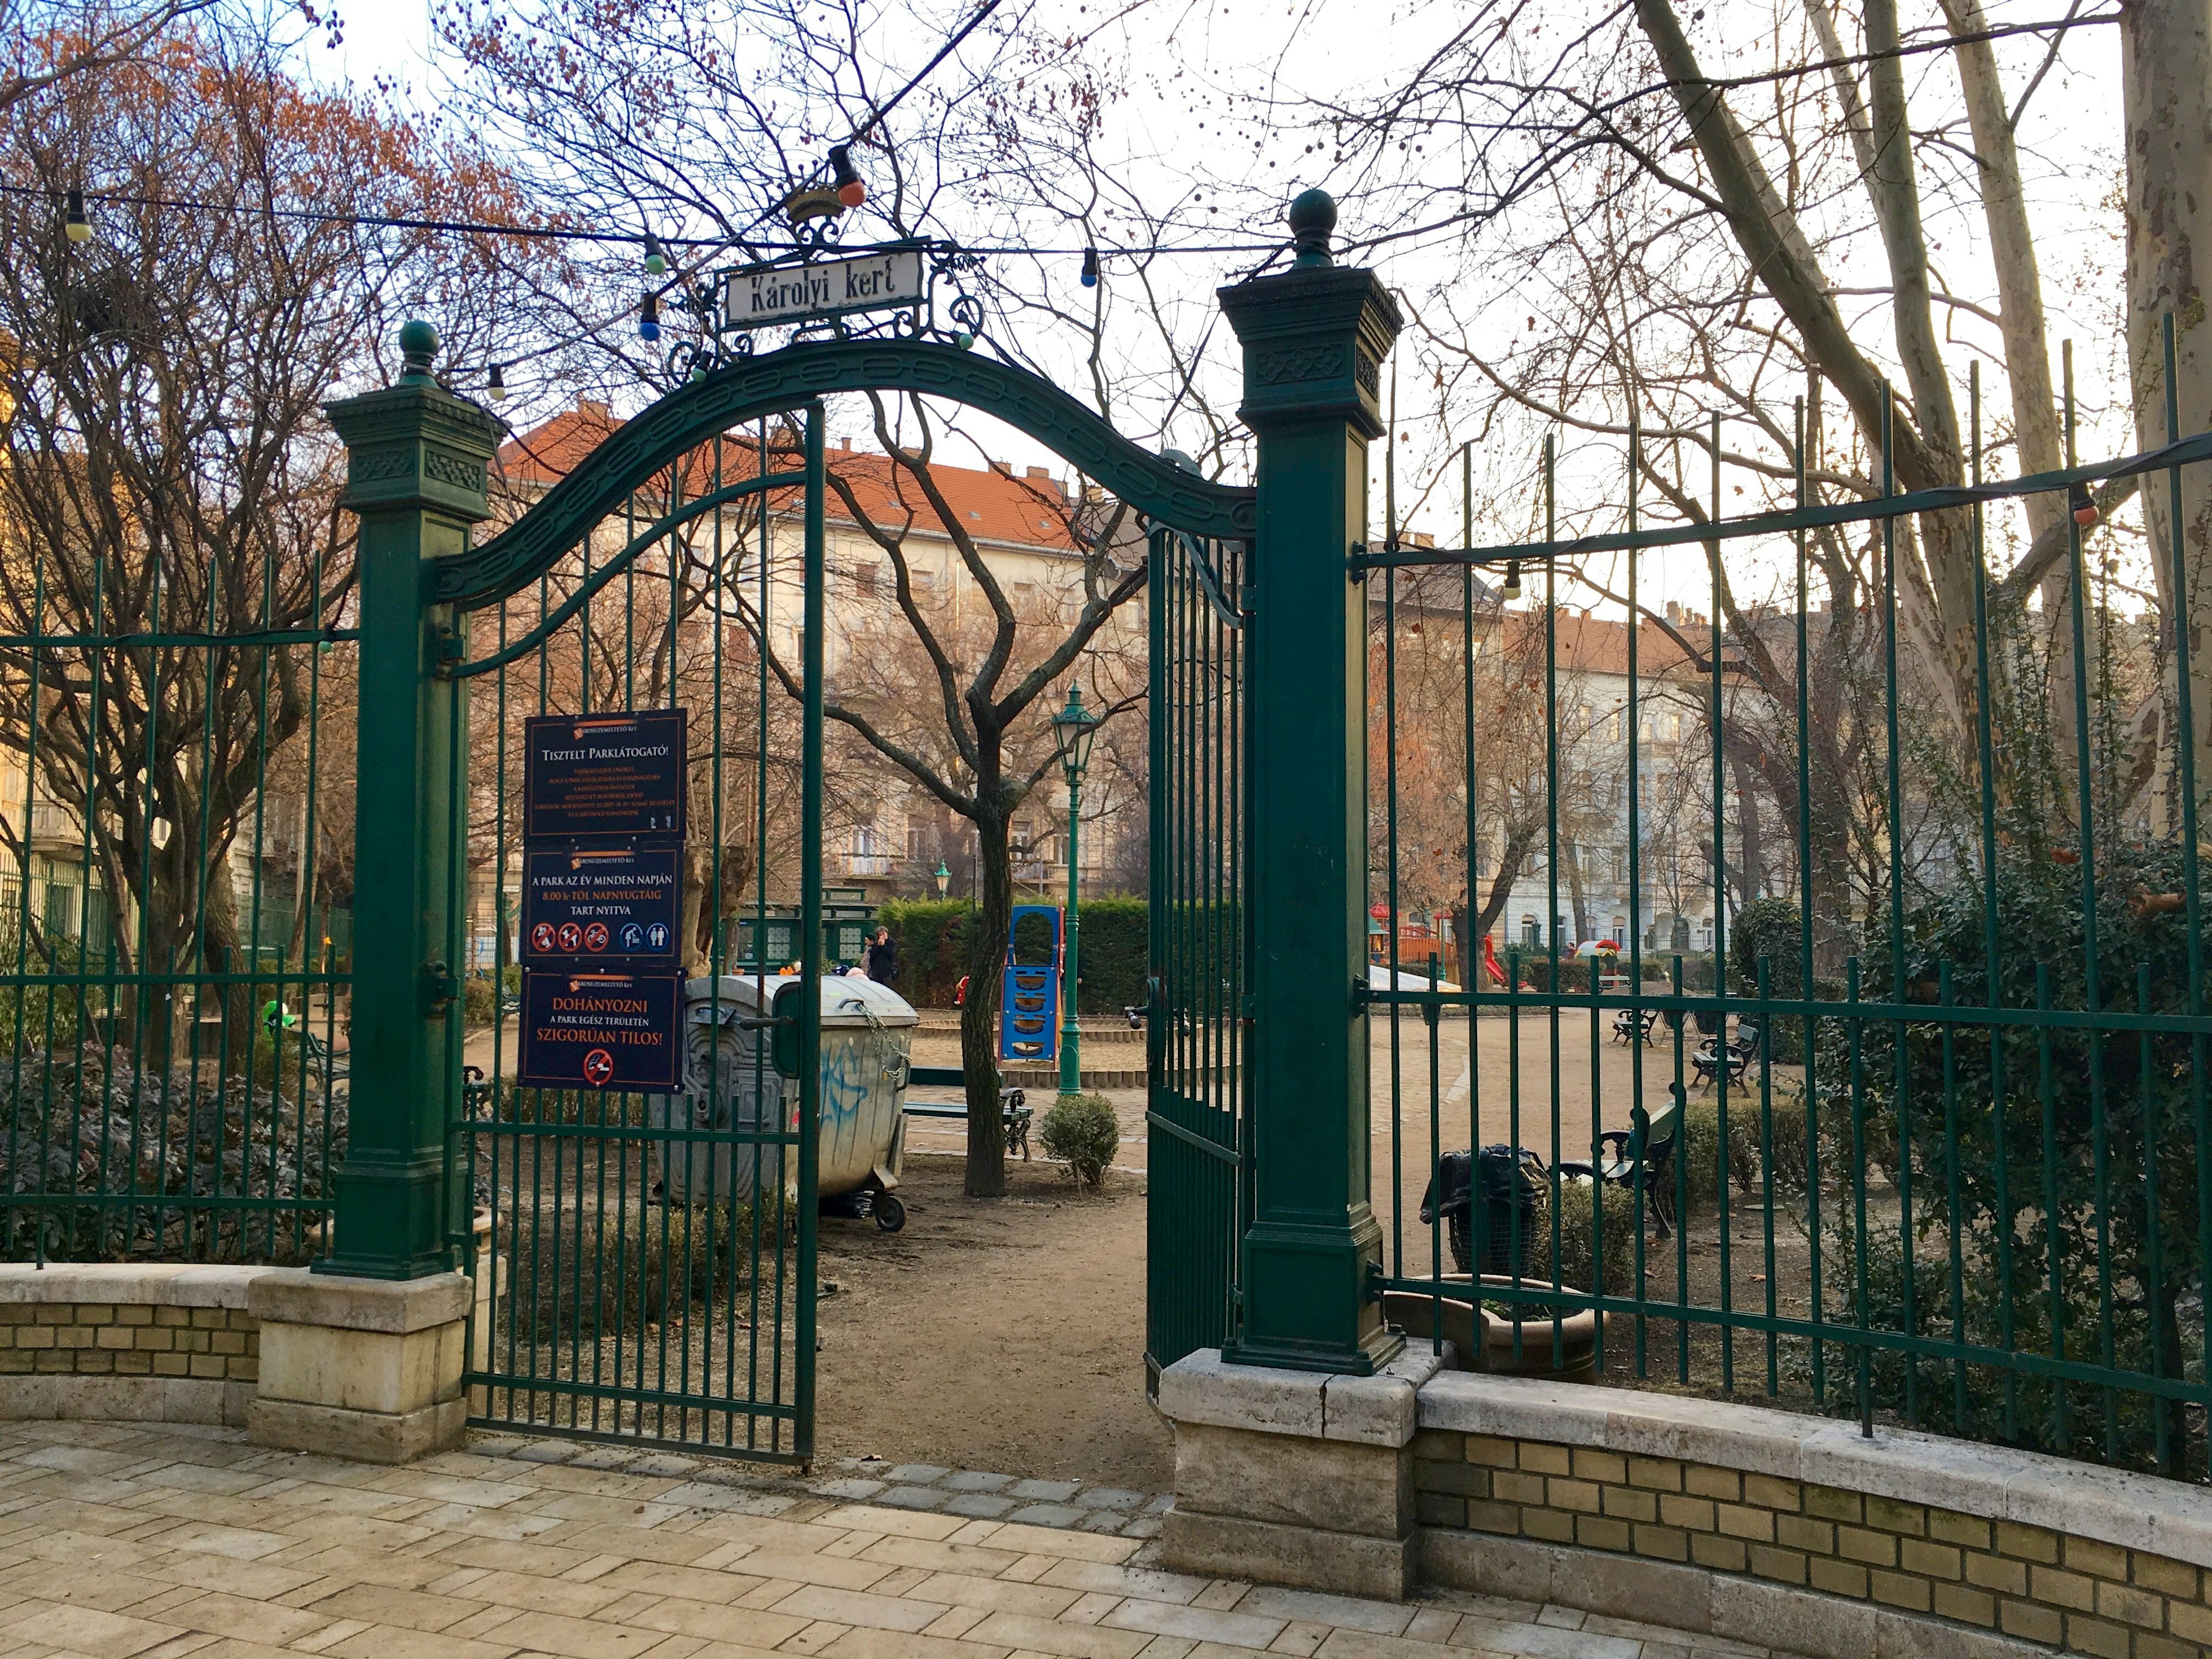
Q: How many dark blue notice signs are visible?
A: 3